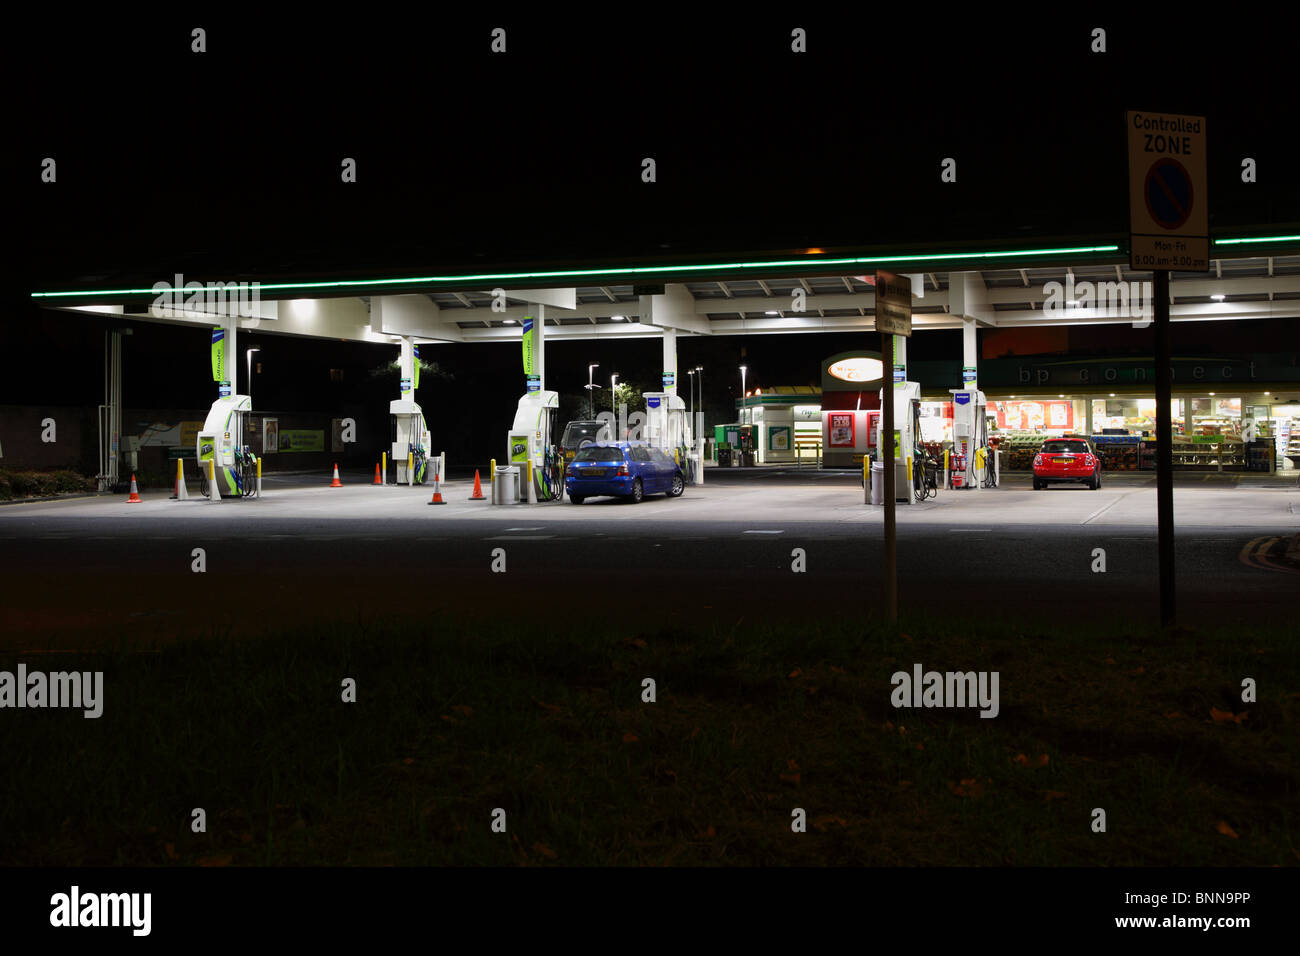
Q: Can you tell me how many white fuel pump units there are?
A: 6